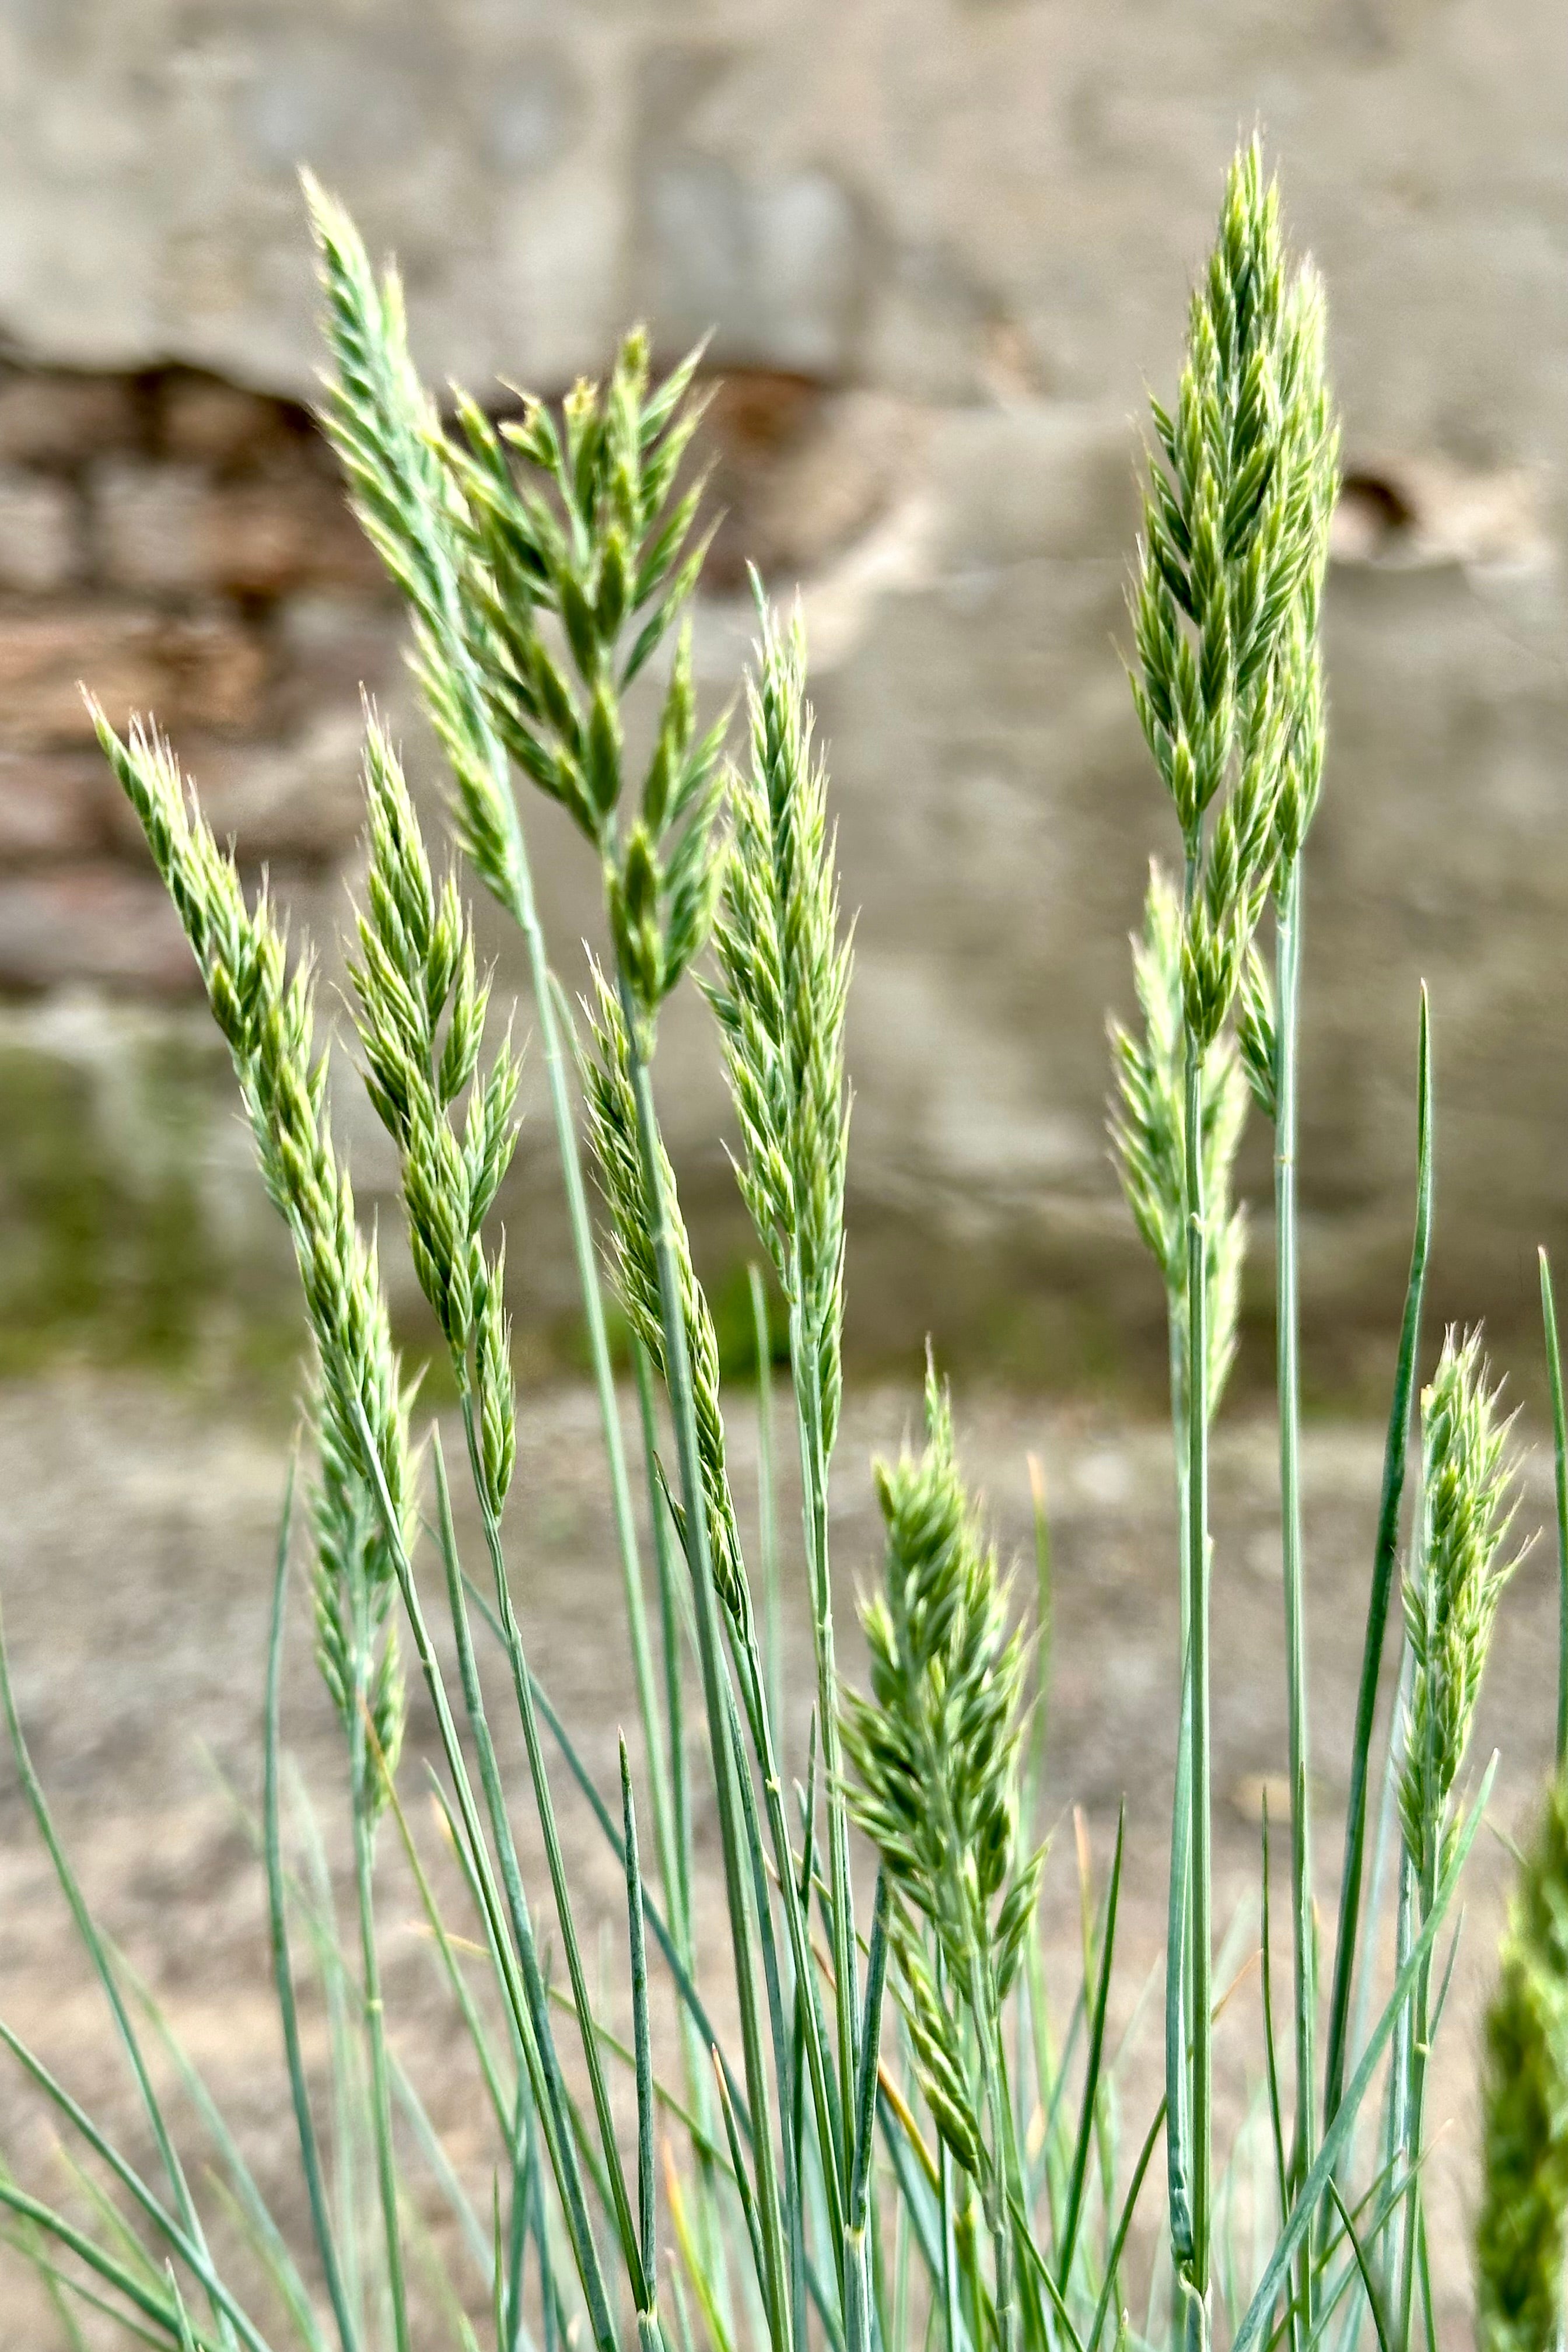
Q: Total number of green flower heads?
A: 13